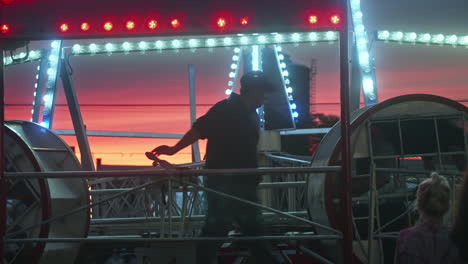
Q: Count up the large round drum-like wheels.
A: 2